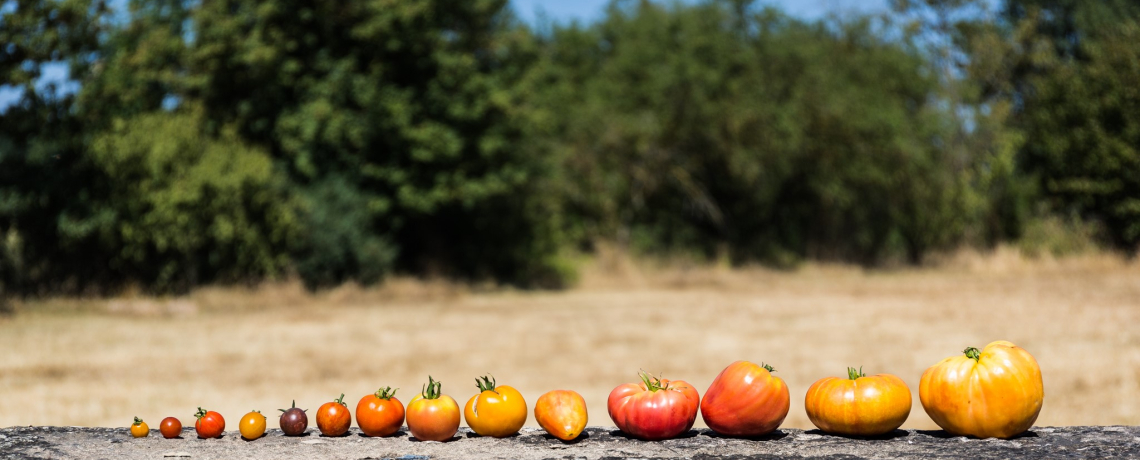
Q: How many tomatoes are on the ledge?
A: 14